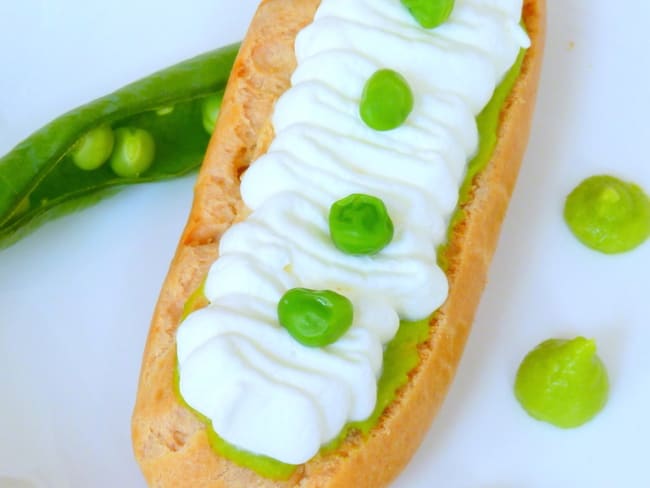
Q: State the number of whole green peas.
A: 7